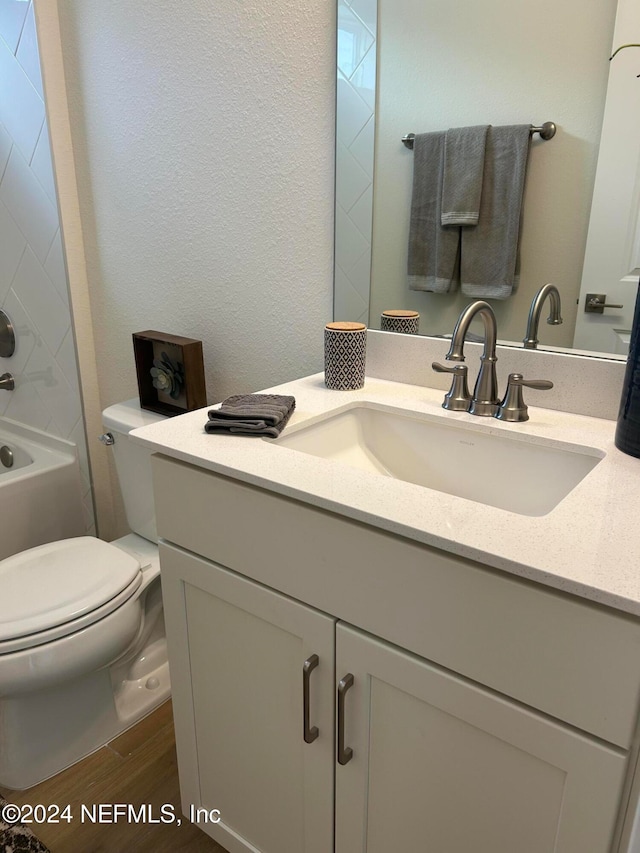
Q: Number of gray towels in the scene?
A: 4